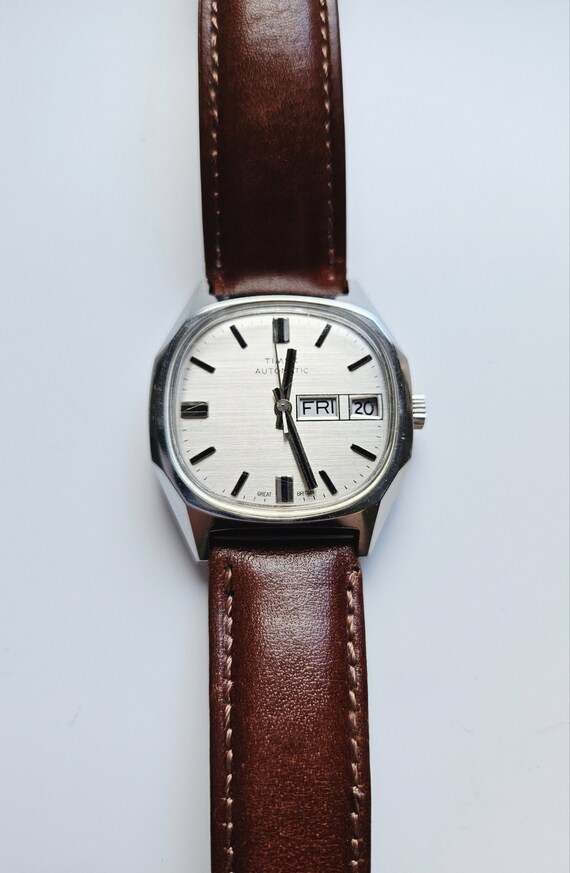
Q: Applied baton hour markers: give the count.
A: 11